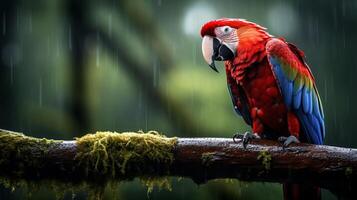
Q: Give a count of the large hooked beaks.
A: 1